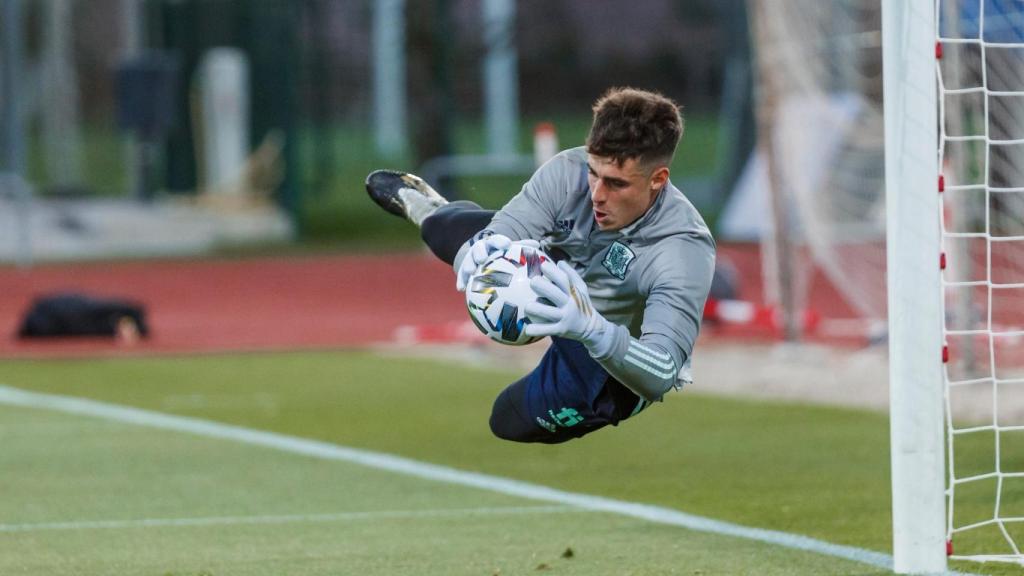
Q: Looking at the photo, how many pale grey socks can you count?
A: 1